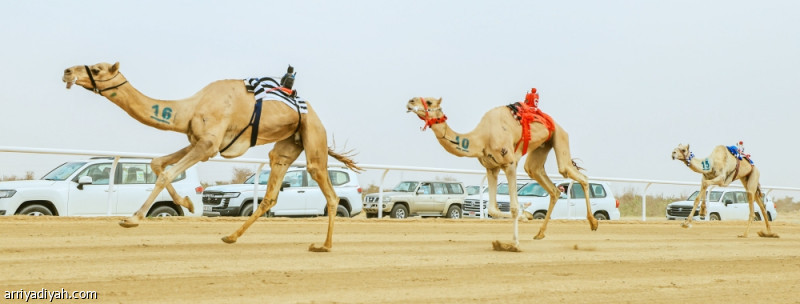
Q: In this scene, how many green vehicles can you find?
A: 0